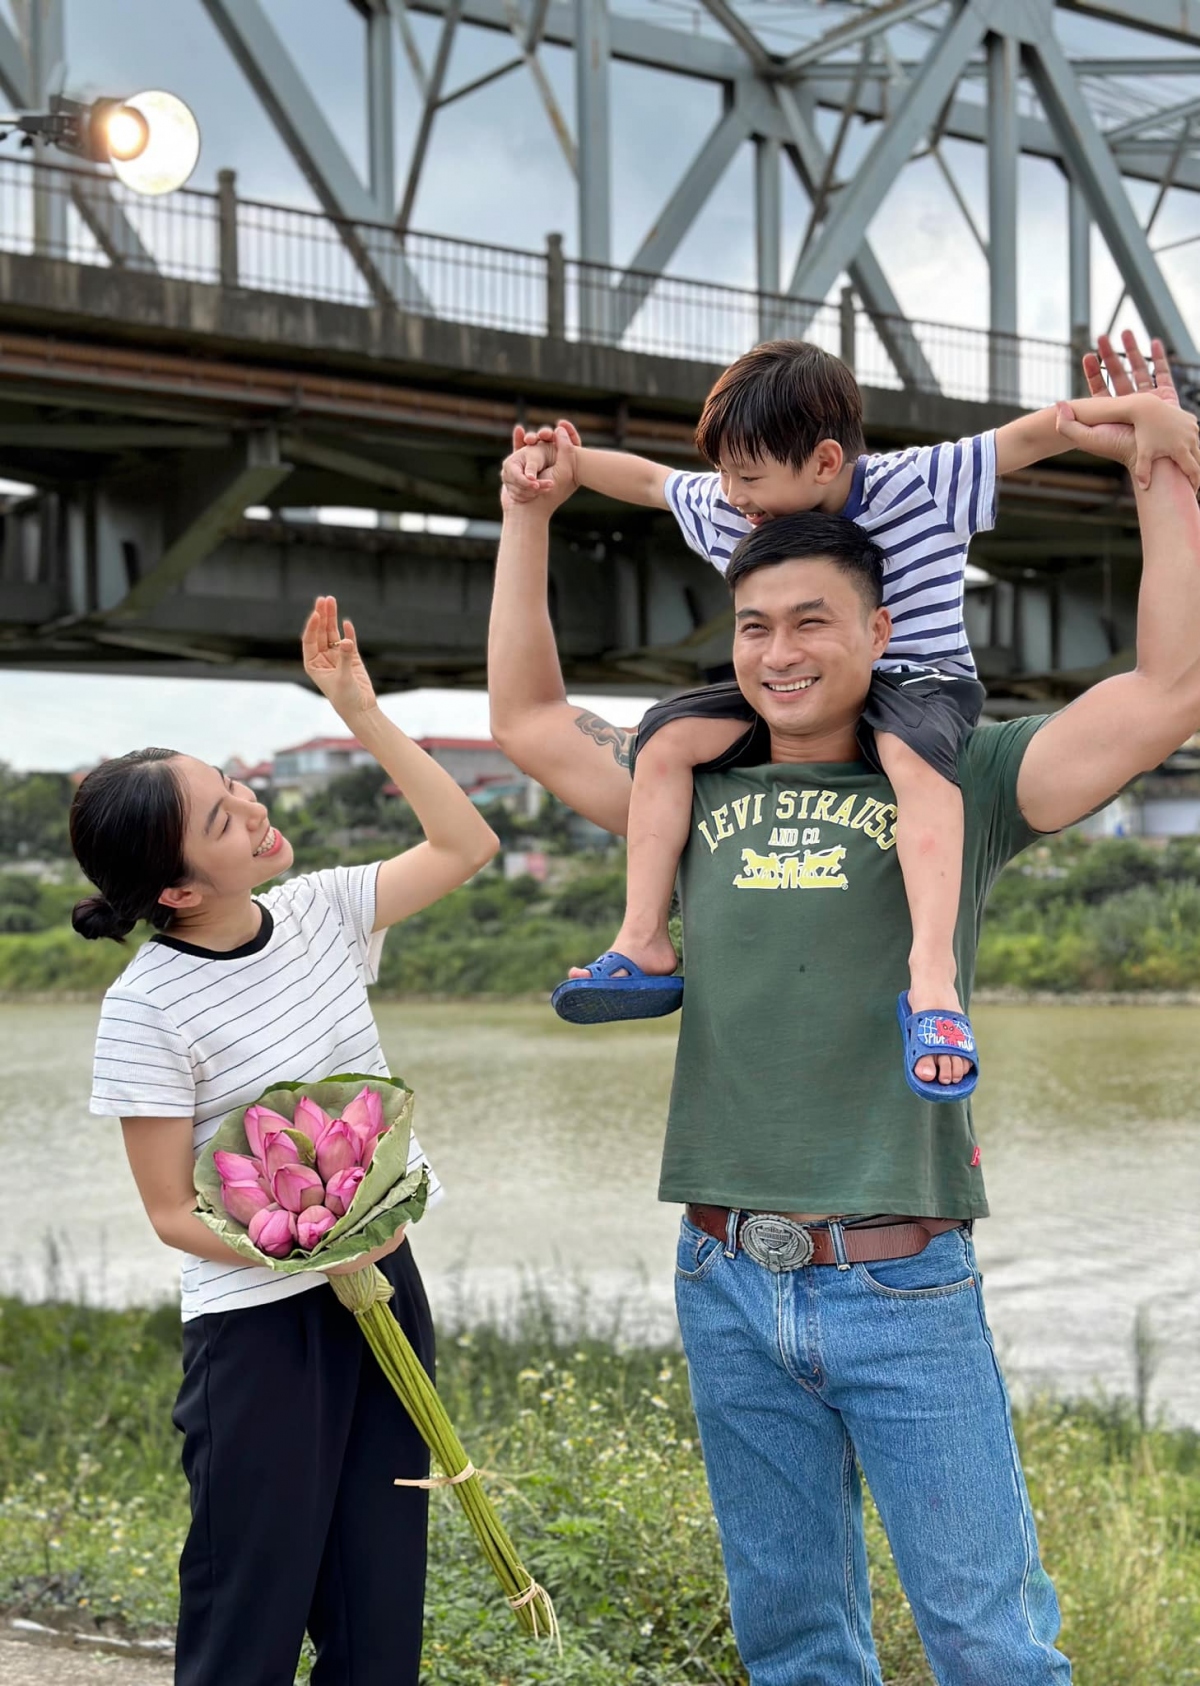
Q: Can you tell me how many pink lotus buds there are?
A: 11